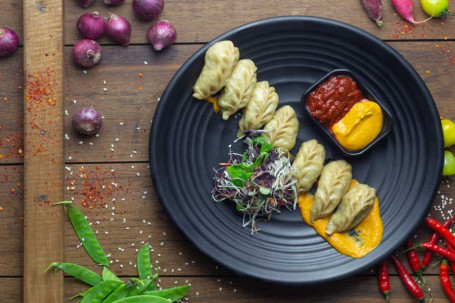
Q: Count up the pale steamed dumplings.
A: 7